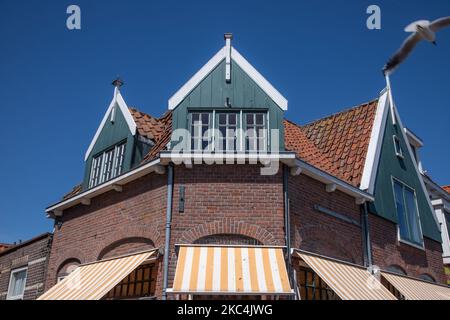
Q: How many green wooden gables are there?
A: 3